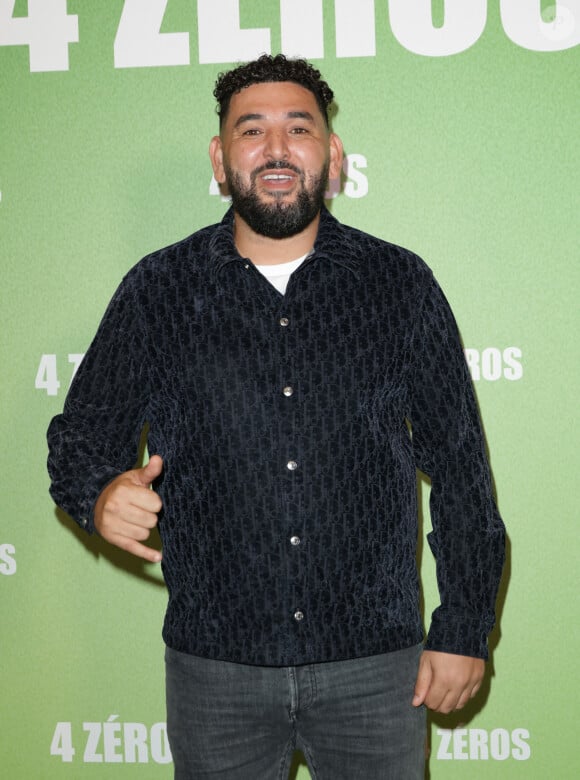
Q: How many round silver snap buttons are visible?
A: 5